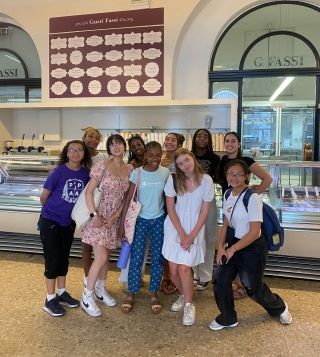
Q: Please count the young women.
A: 10